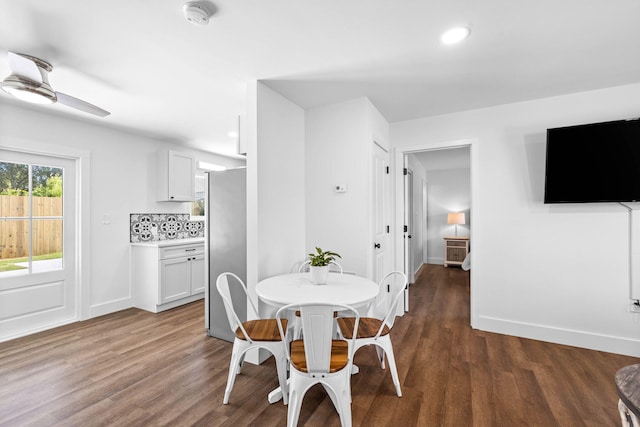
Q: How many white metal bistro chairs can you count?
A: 4